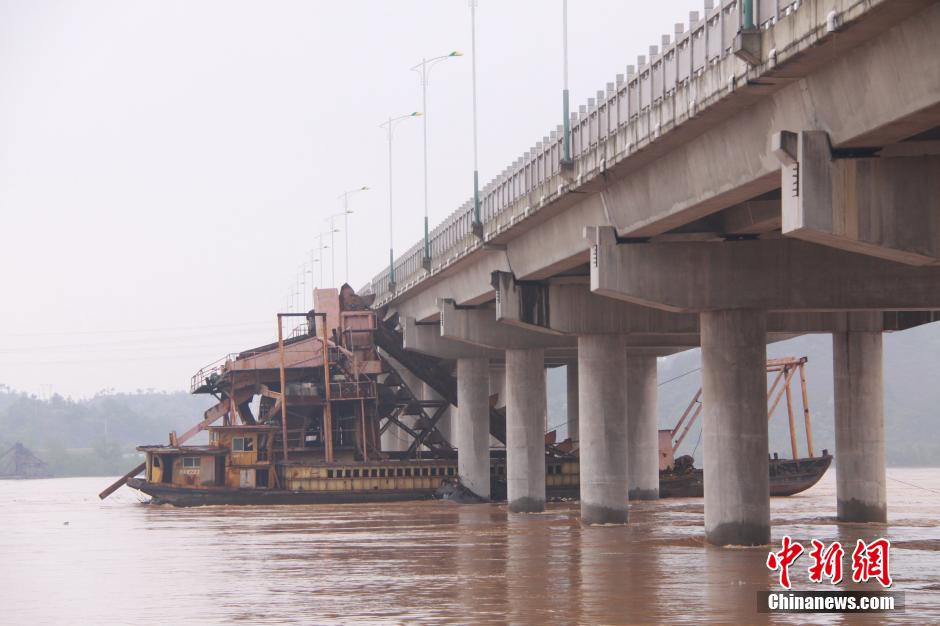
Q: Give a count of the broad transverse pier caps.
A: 5